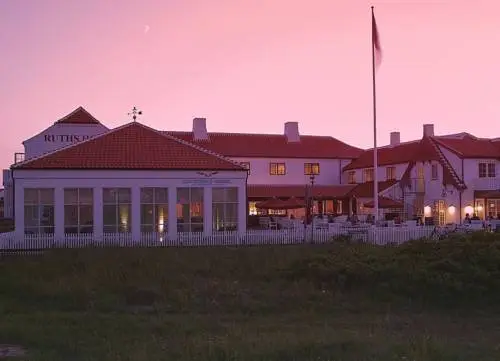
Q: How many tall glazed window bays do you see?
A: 6